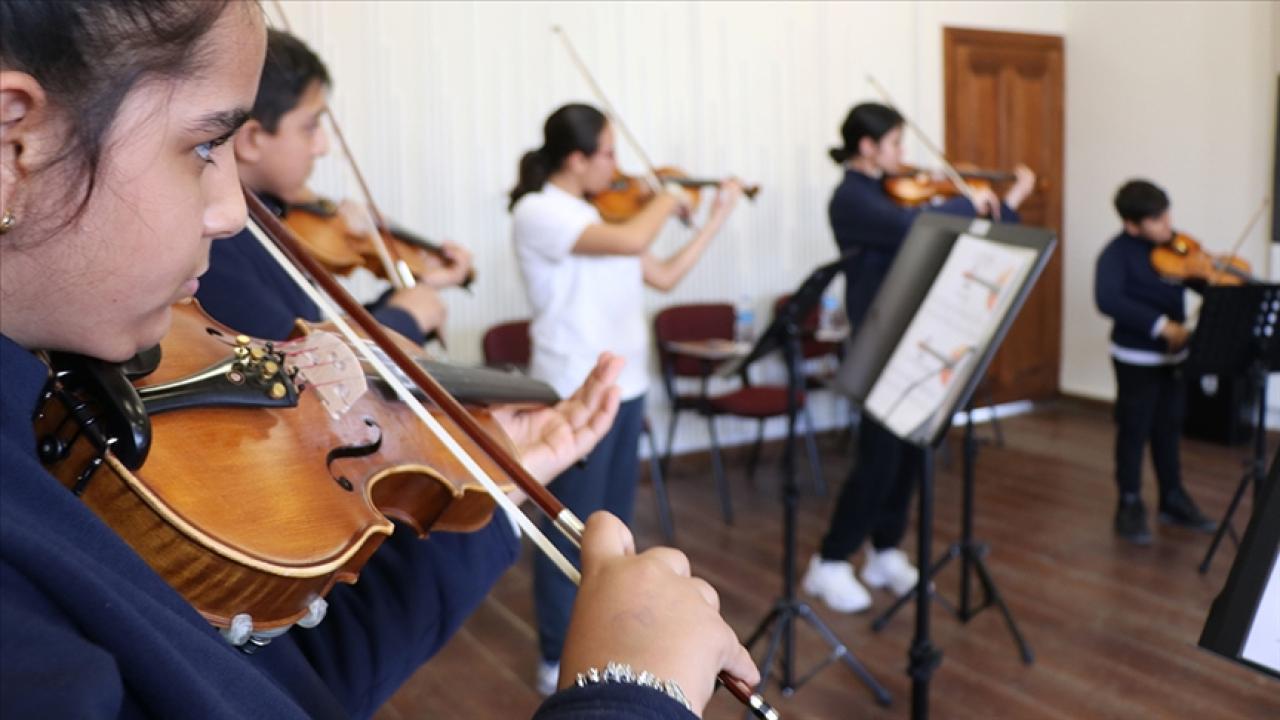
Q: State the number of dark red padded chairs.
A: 3